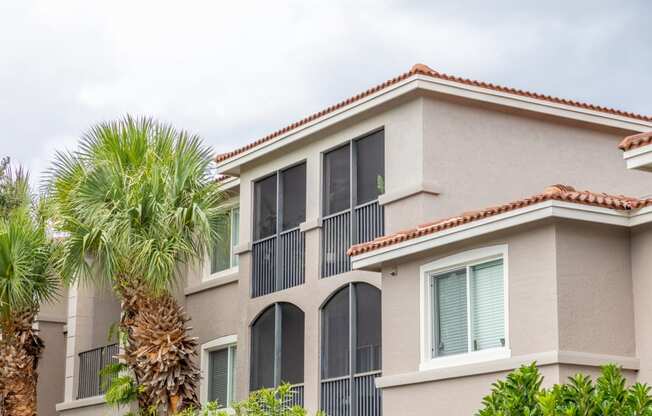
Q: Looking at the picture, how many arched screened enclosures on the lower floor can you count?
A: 2